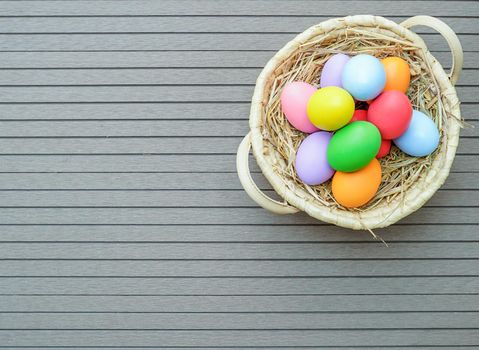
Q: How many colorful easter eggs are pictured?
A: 11